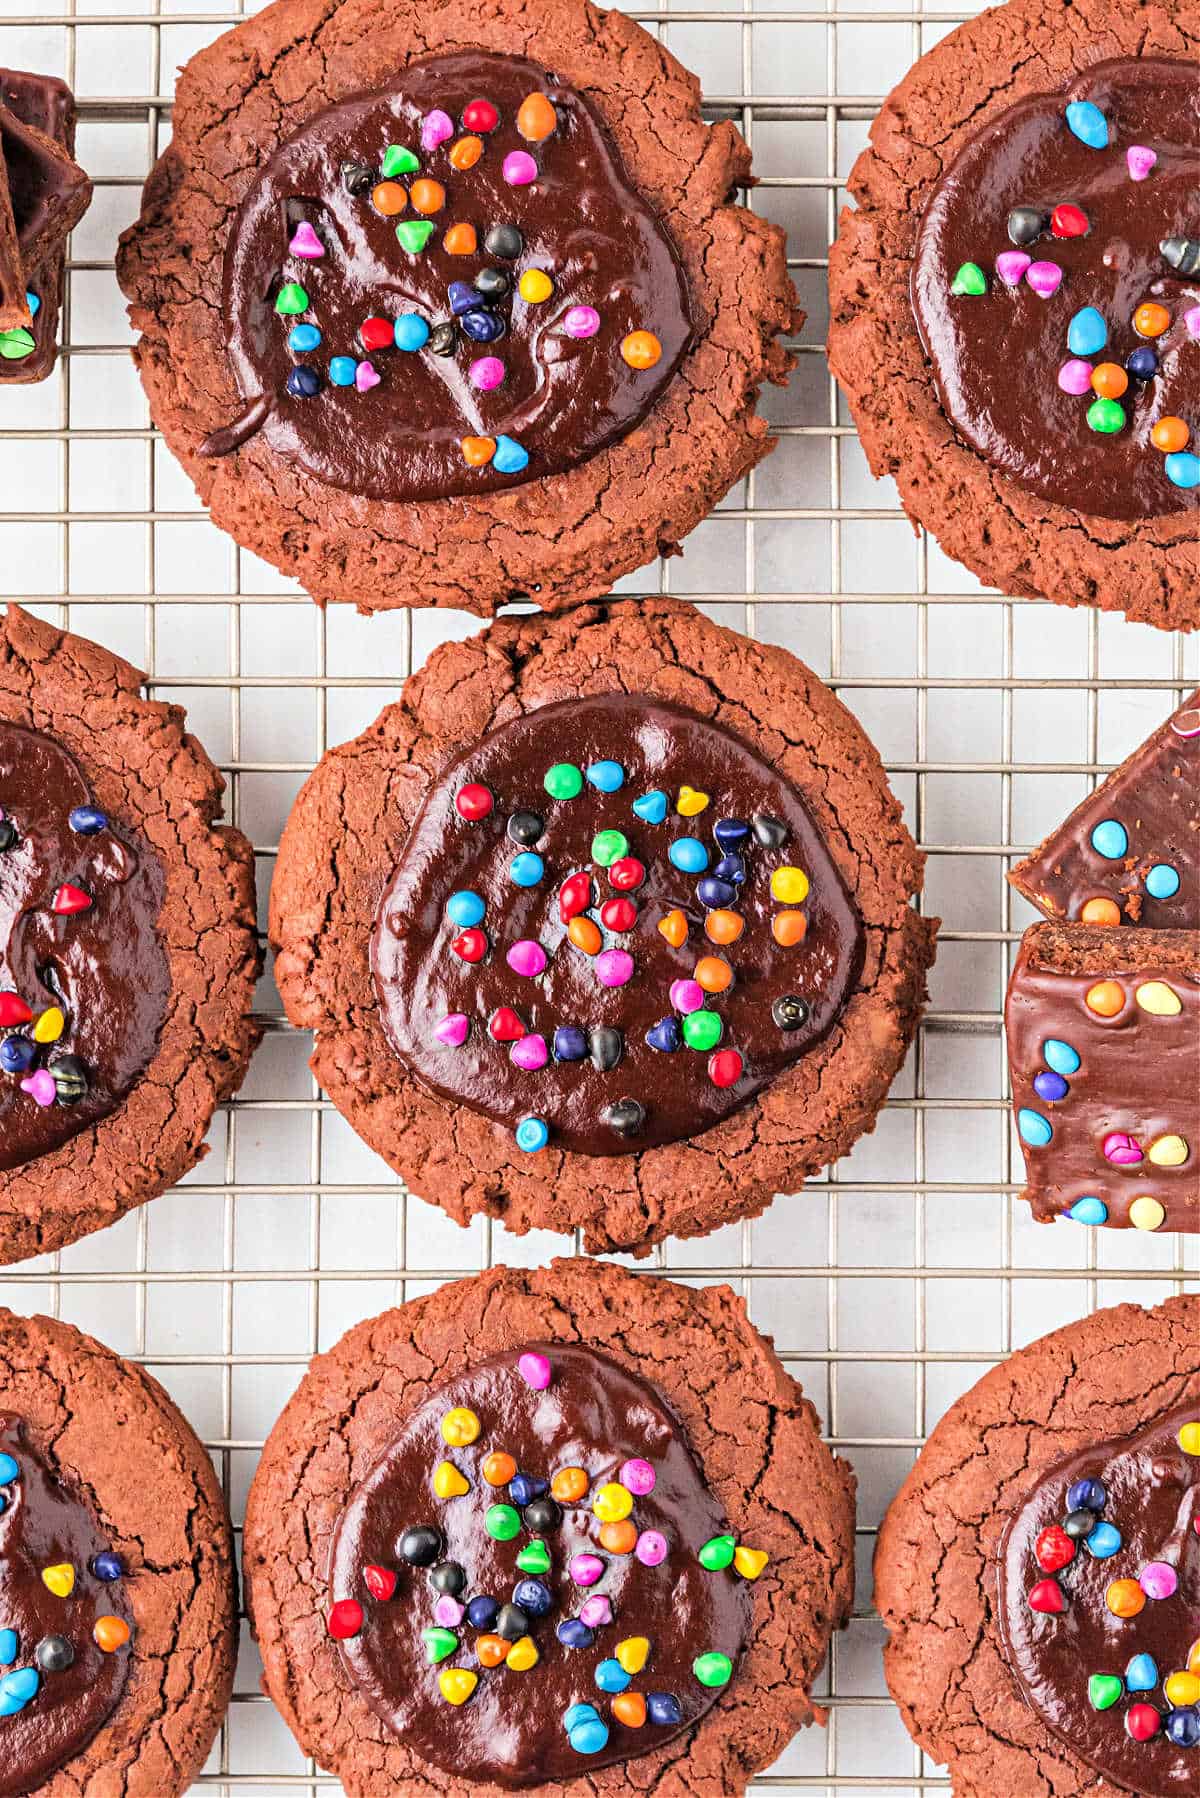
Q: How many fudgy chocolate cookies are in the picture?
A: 7